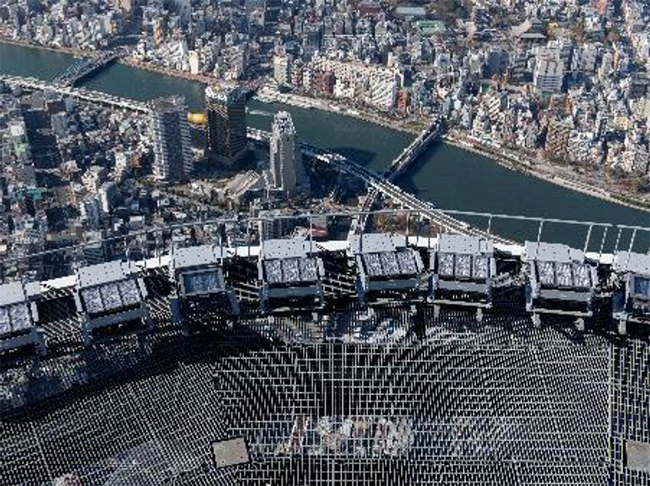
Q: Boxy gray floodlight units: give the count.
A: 8